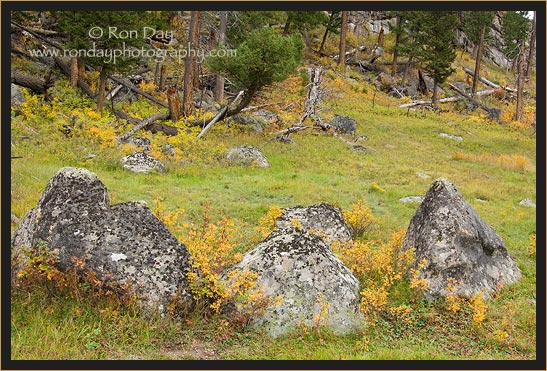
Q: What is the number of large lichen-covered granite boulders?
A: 4